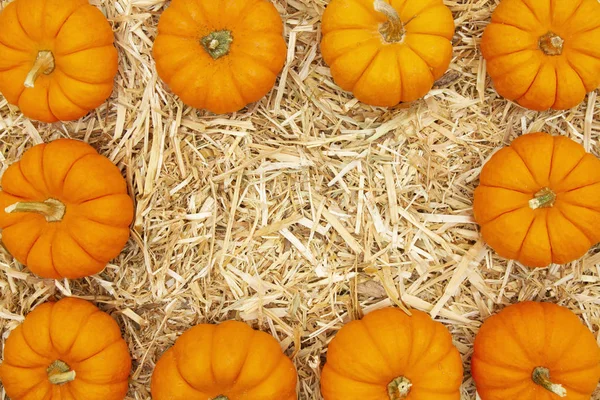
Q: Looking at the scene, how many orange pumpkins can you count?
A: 10